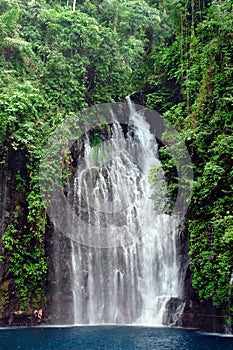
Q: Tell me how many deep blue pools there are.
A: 1